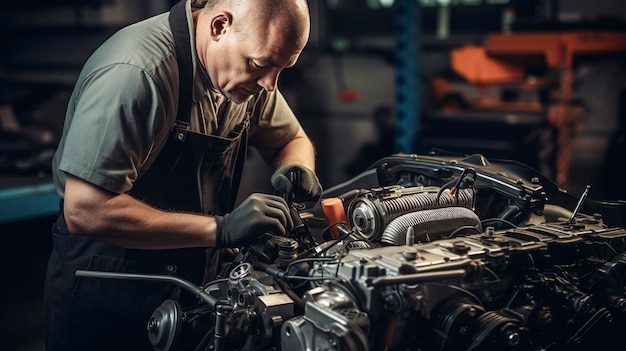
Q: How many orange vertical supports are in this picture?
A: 1